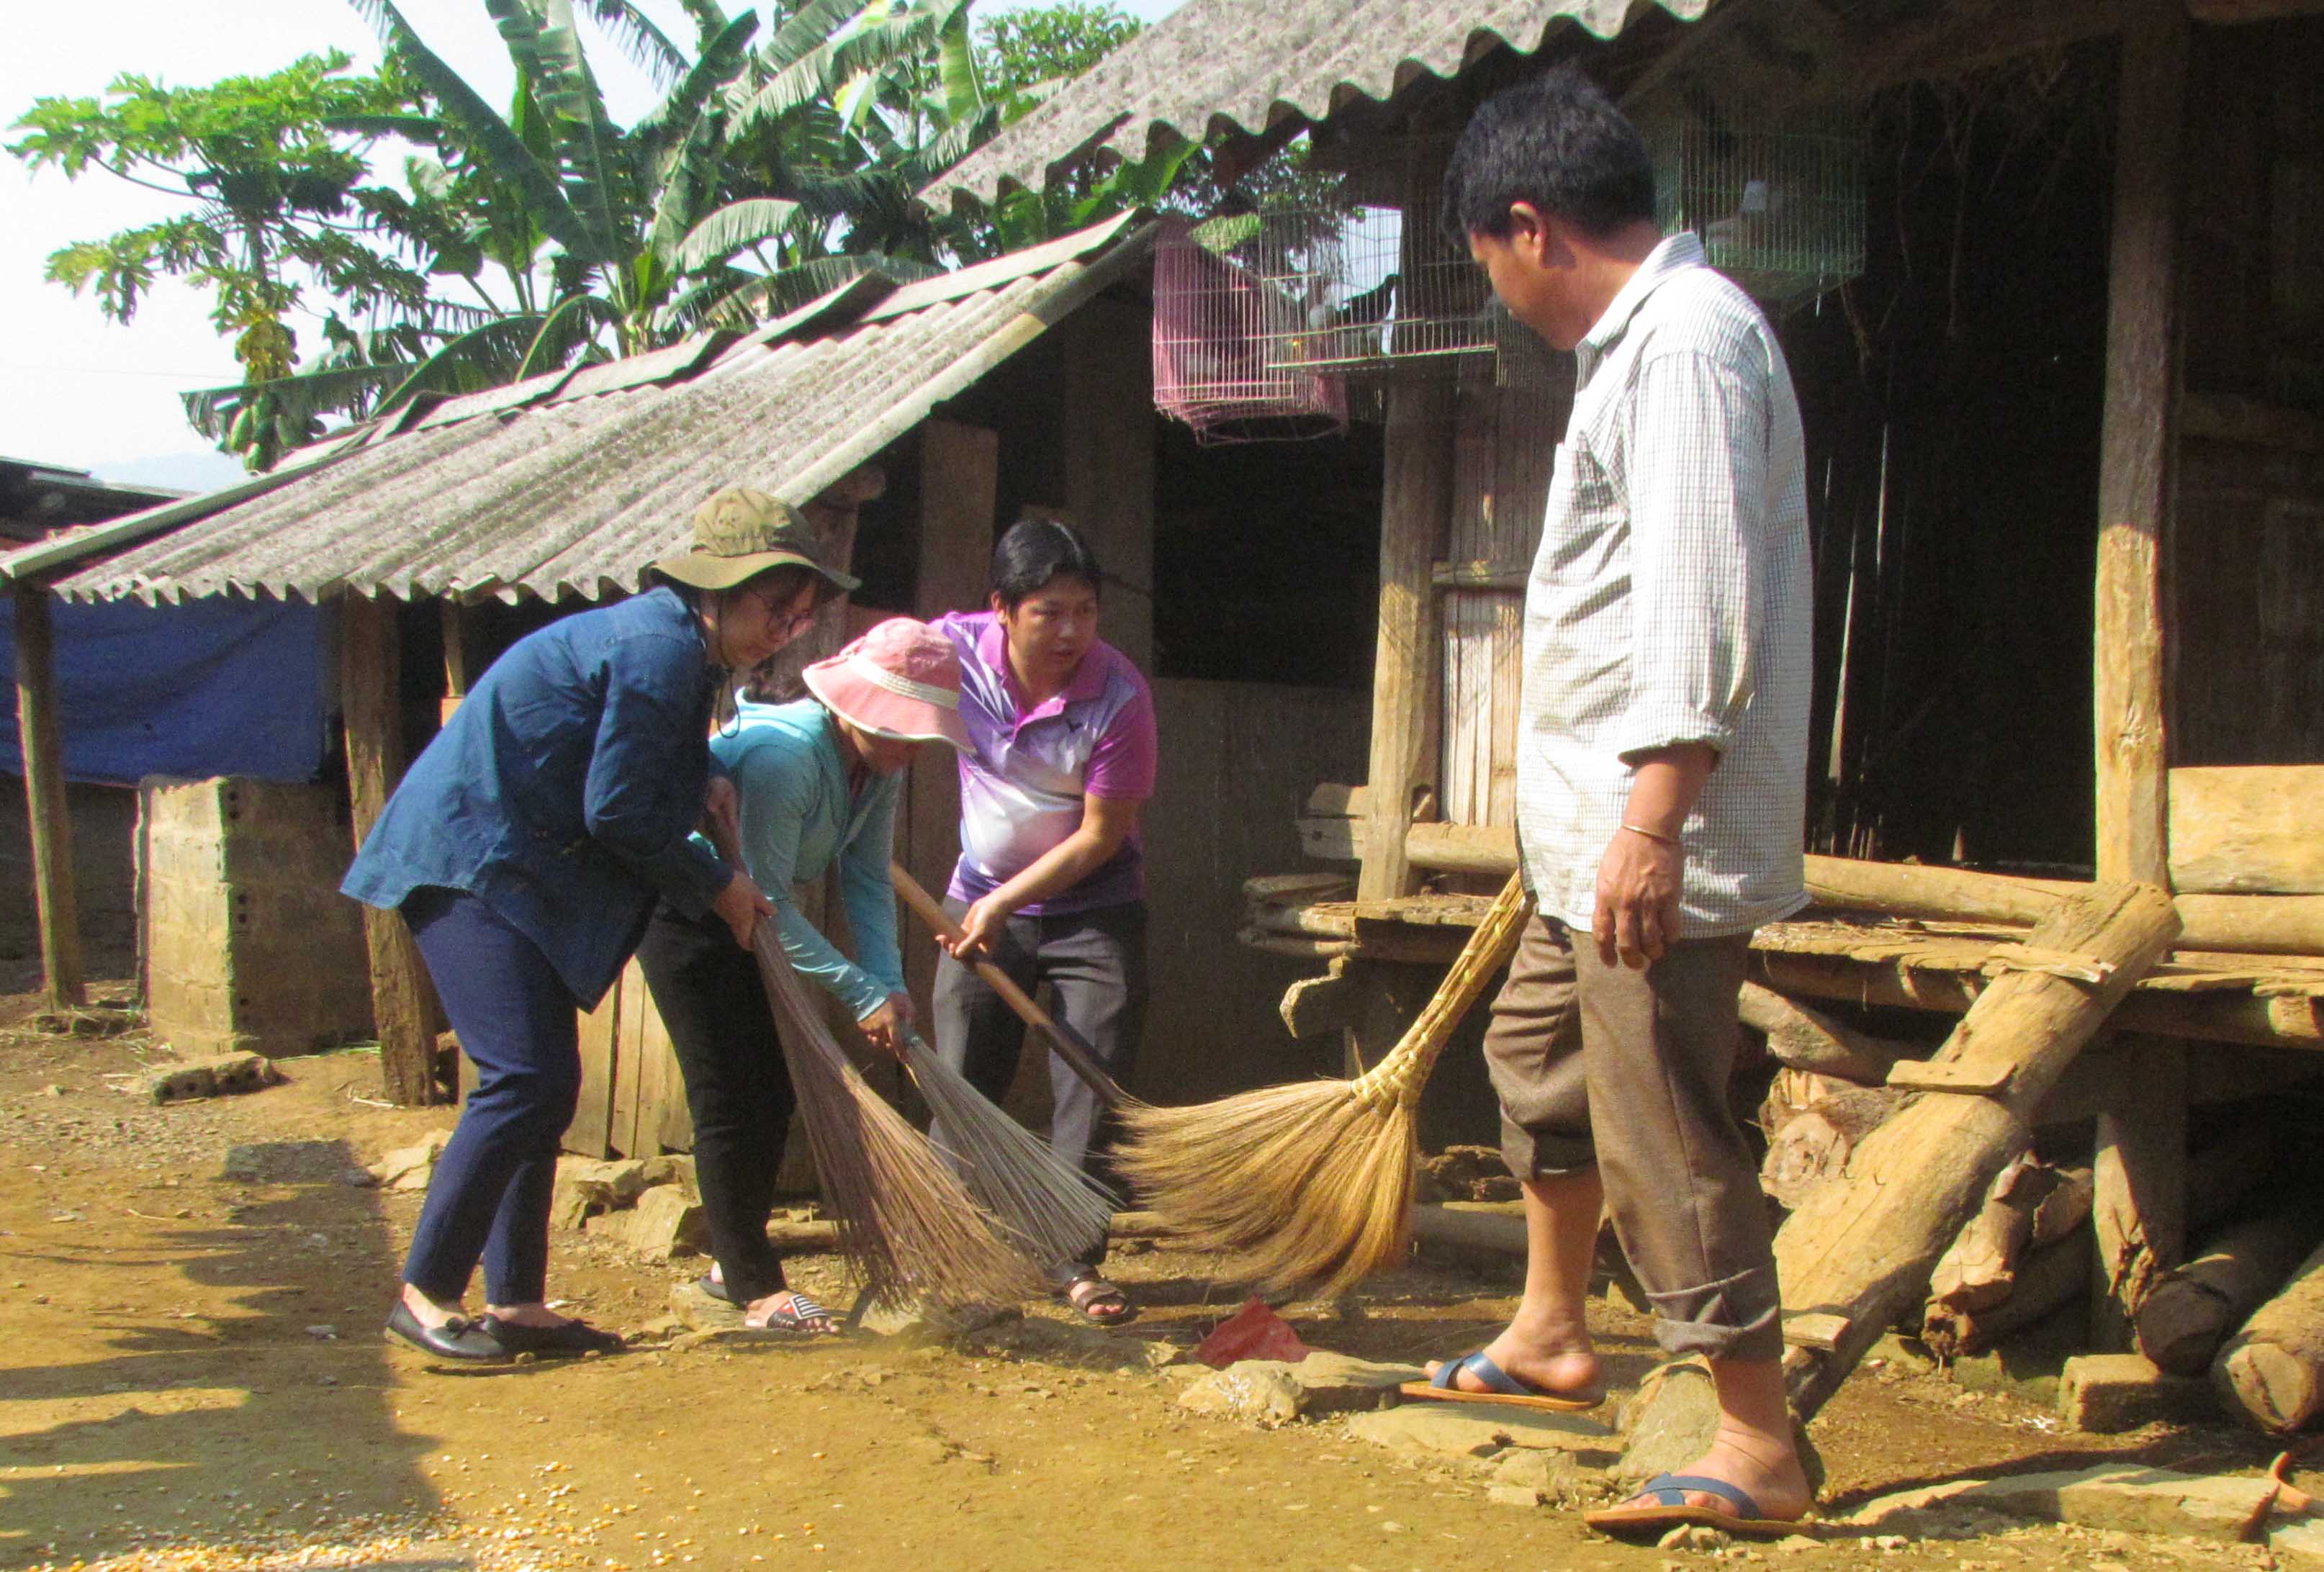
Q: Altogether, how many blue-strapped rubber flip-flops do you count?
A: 2